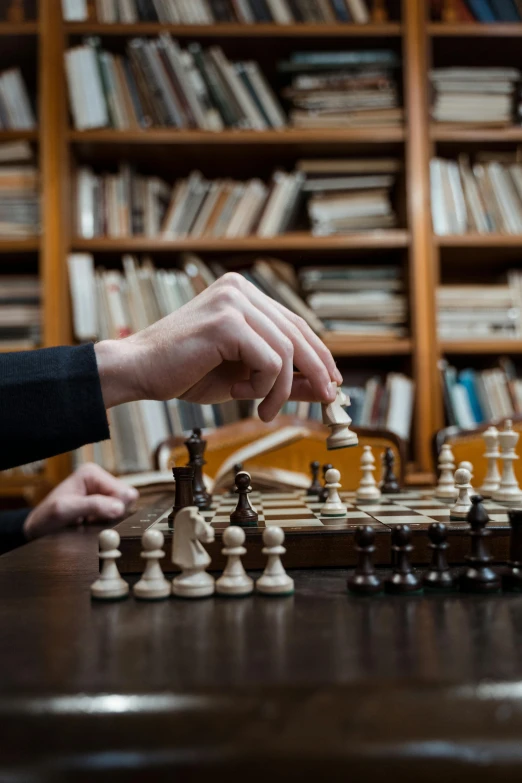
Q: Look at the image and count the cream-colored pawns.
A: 7